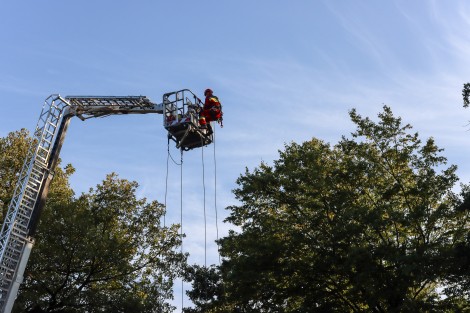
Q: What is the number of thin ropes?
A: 4